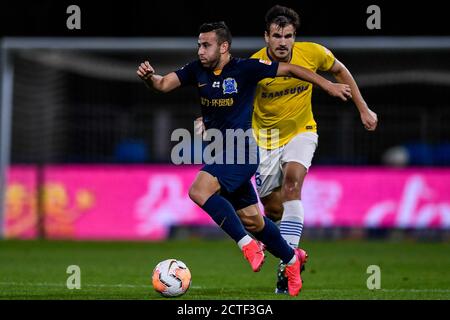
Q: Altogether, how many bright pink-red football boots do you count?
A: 2